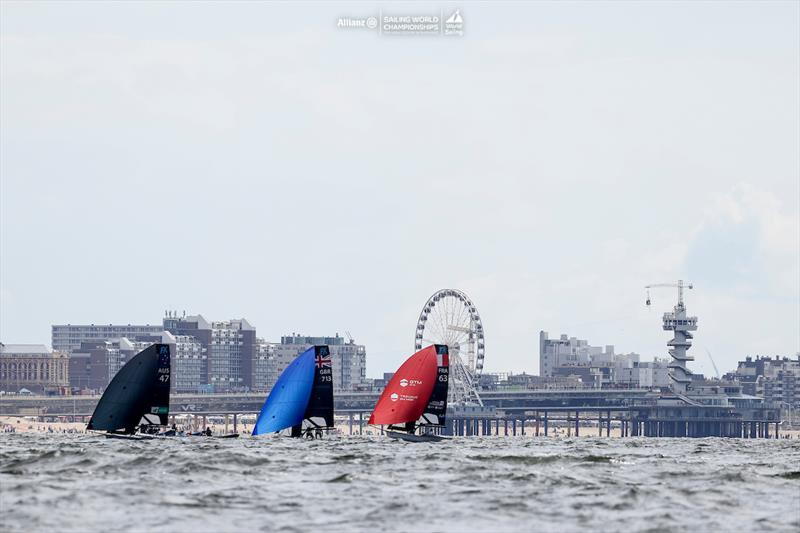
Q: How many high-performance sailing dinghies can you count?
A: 3